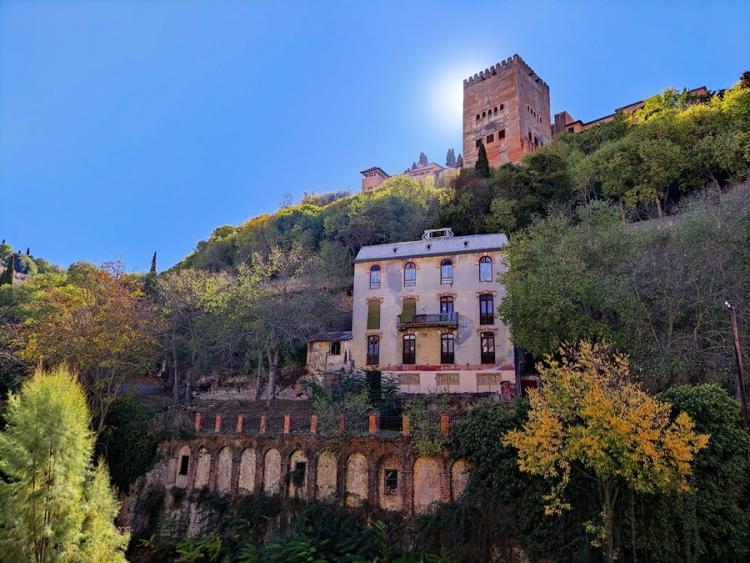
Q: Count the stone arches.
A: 11